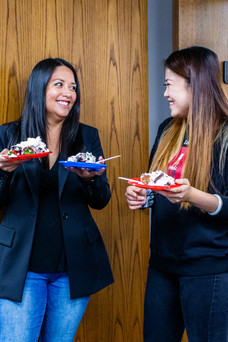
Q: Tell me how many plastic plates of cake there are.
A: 3